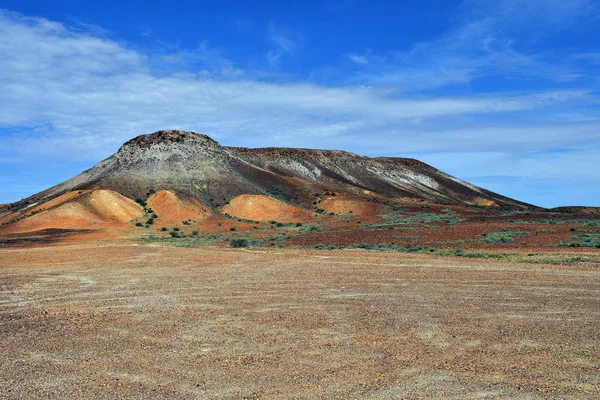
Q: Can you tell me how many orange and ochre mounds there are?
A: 4